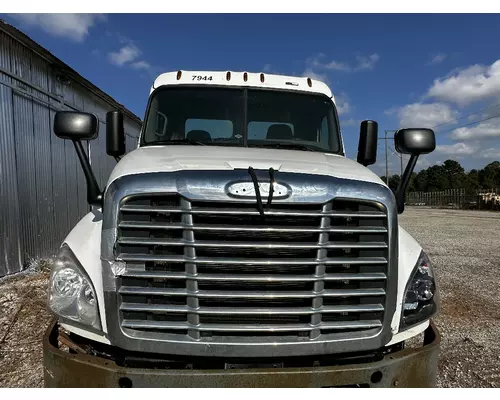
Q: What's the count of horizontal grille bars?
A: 8